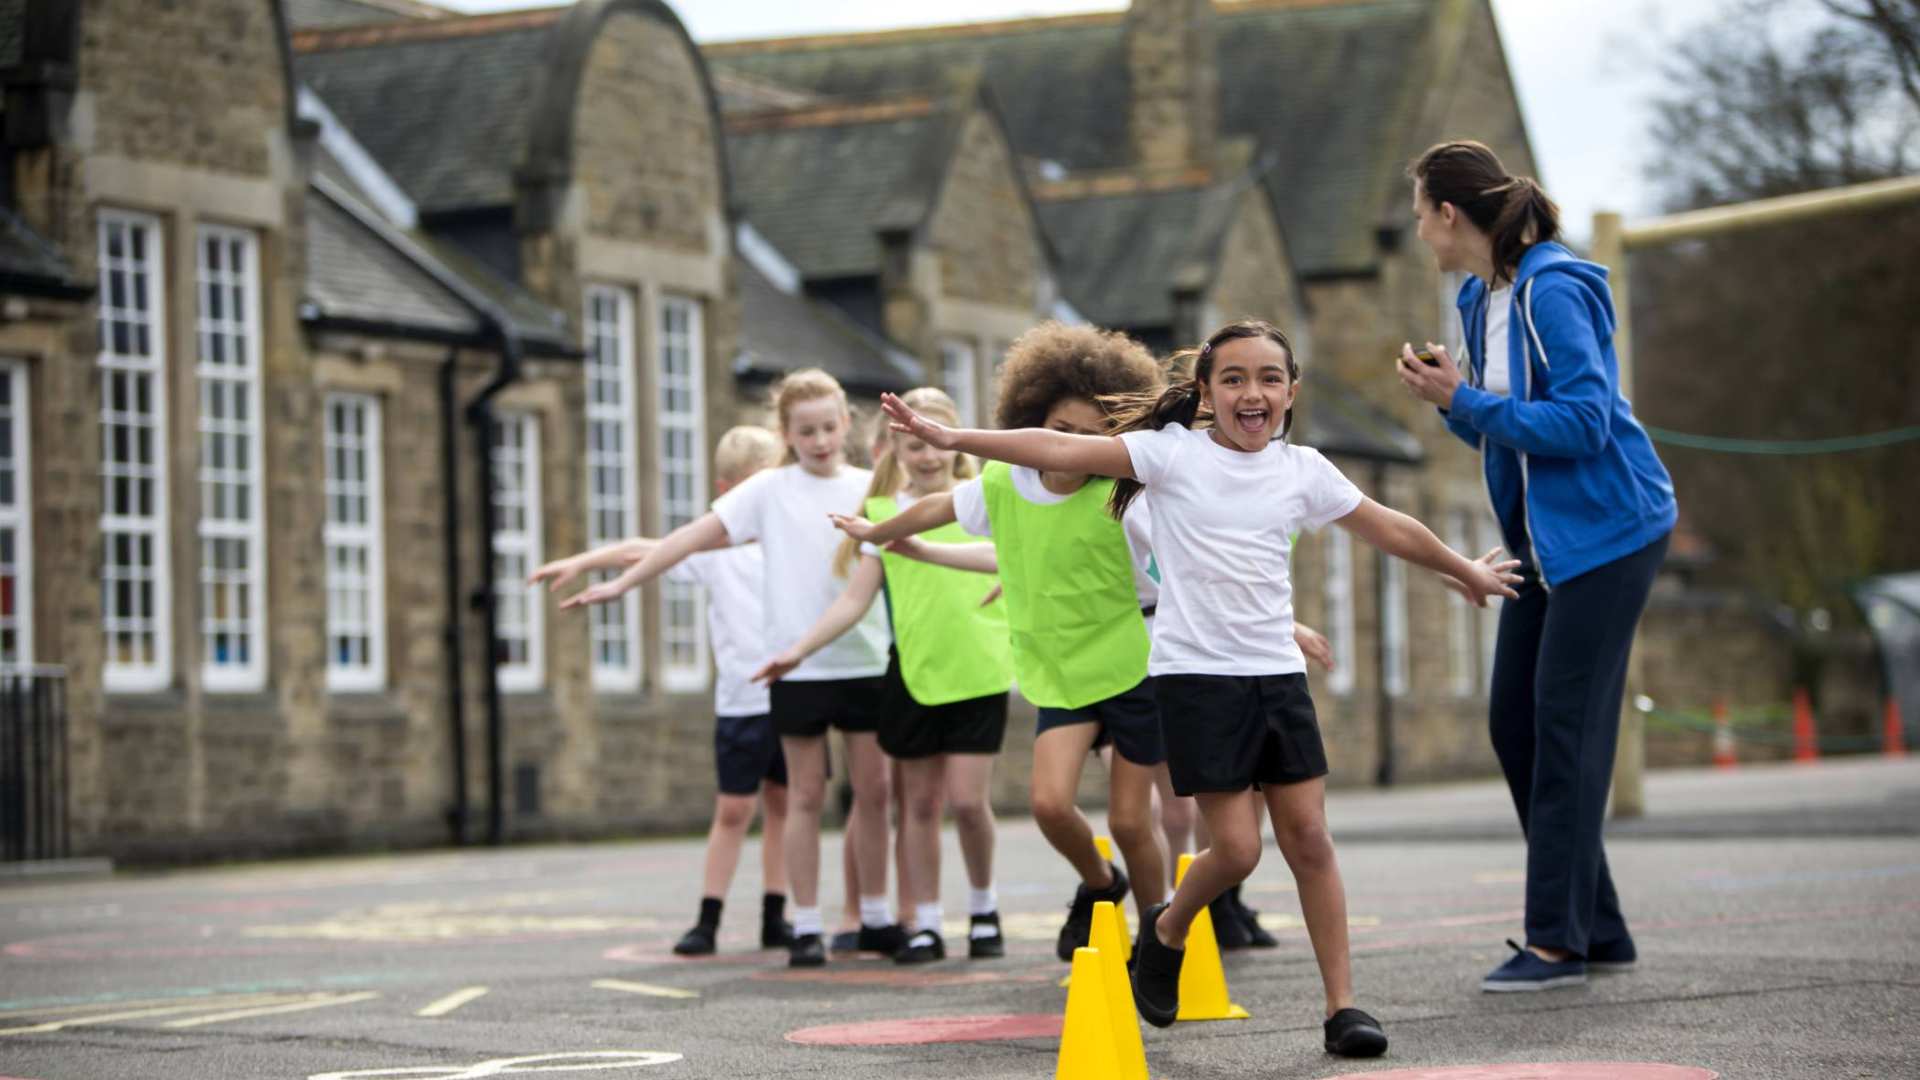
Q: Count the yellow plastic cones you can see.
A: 4